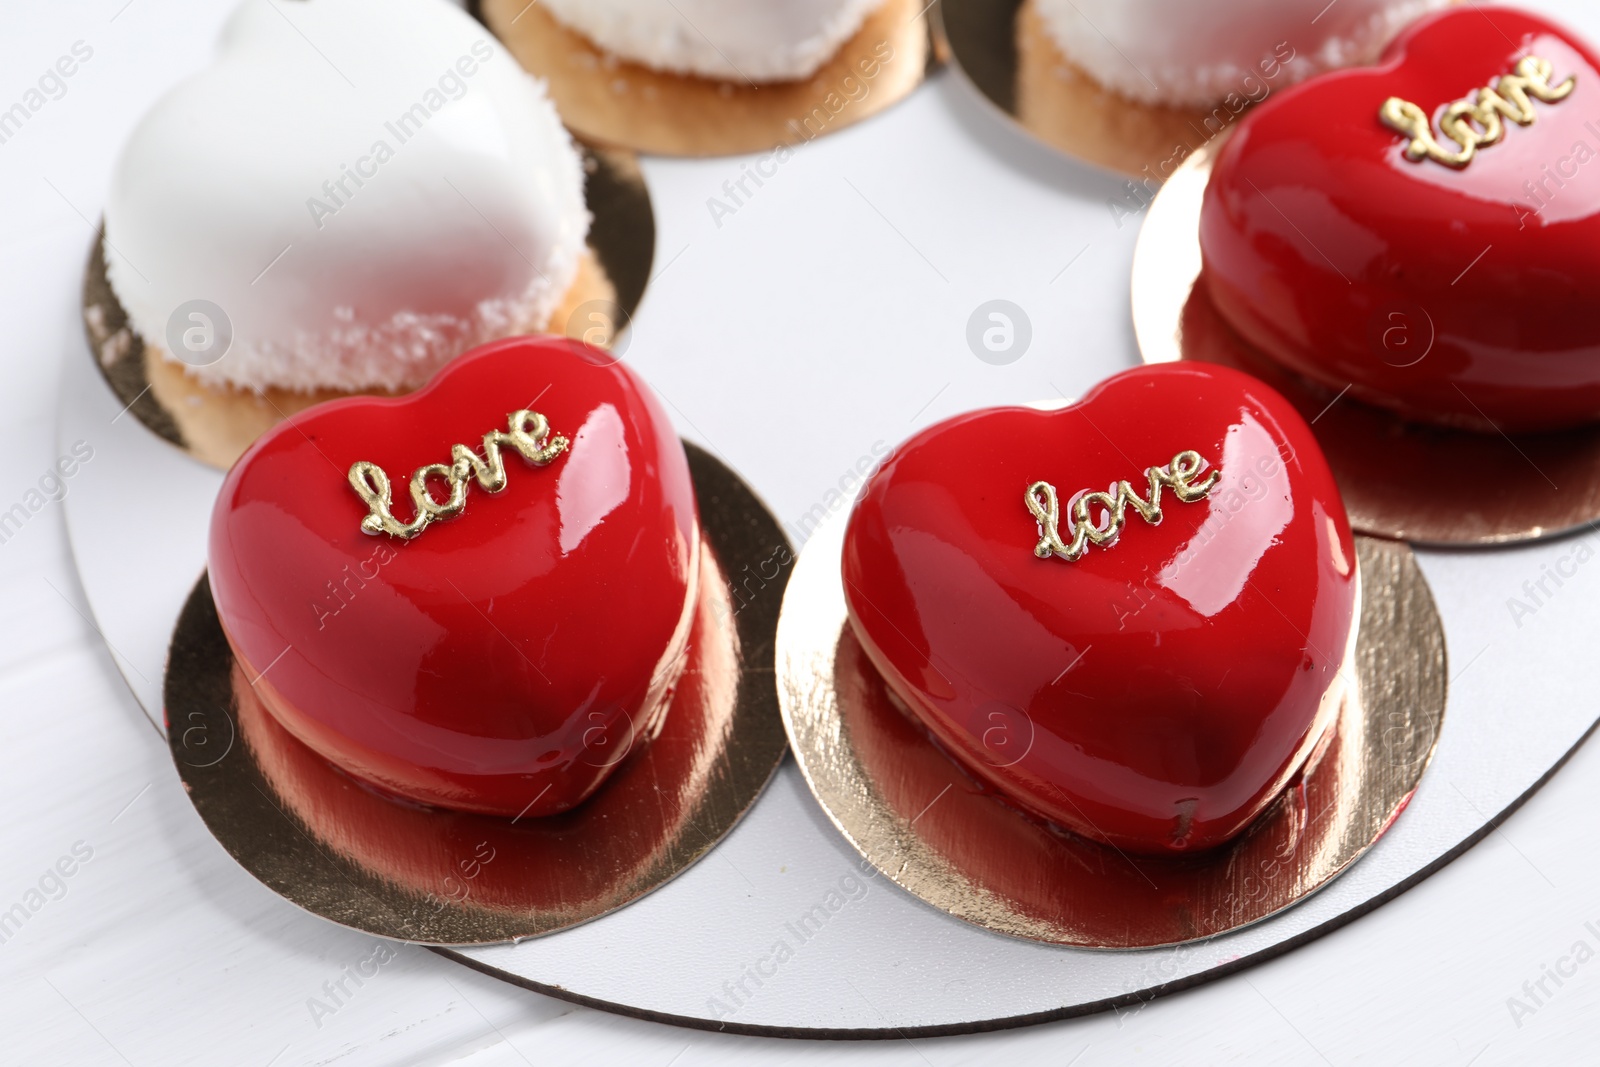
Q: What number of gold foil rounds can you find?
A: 6